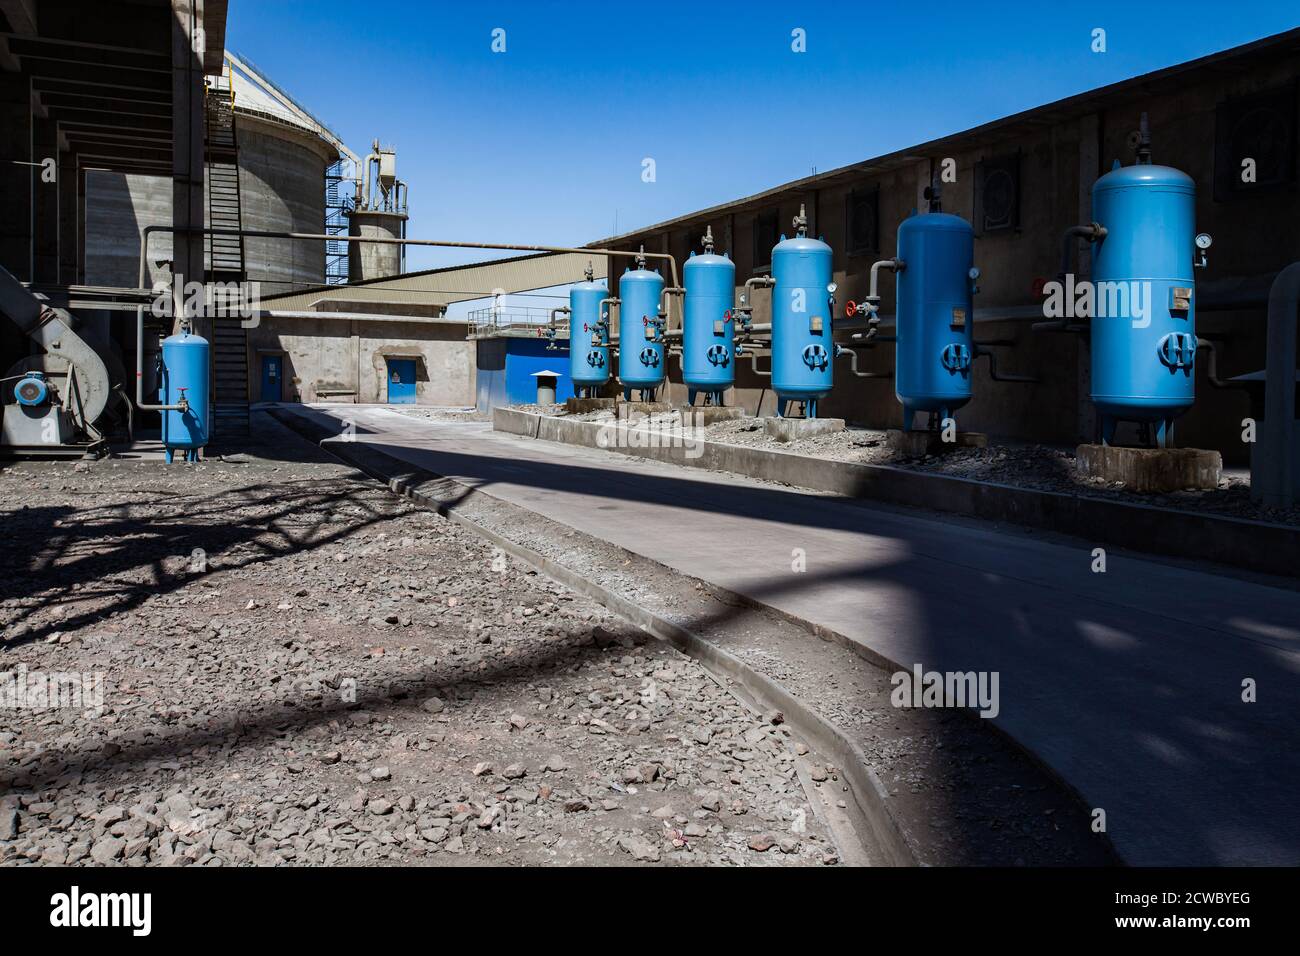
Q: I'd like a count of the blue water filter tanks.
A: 7